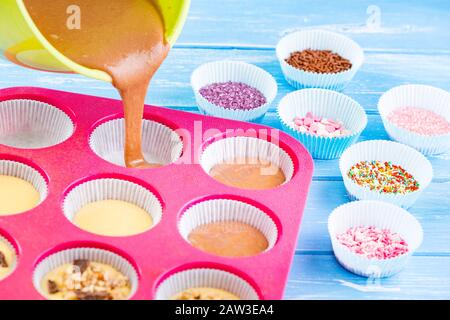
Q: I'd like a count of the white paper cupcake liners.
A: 15